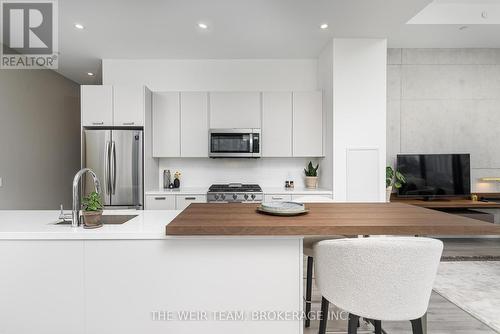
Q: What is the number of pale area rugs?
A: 1